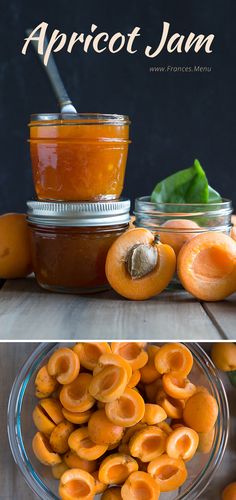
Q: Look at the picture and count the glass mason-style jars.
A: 3